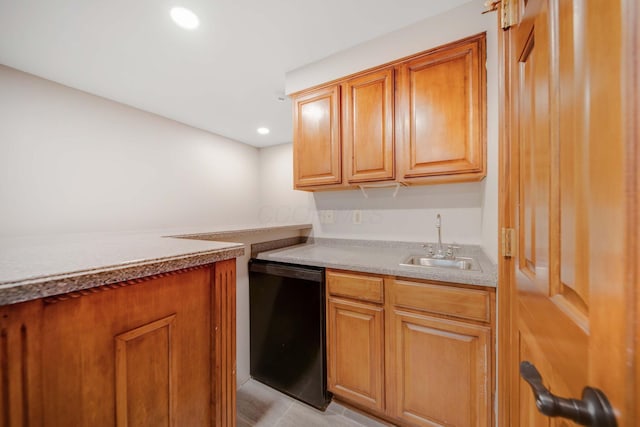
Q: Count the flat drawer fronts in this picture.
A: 2